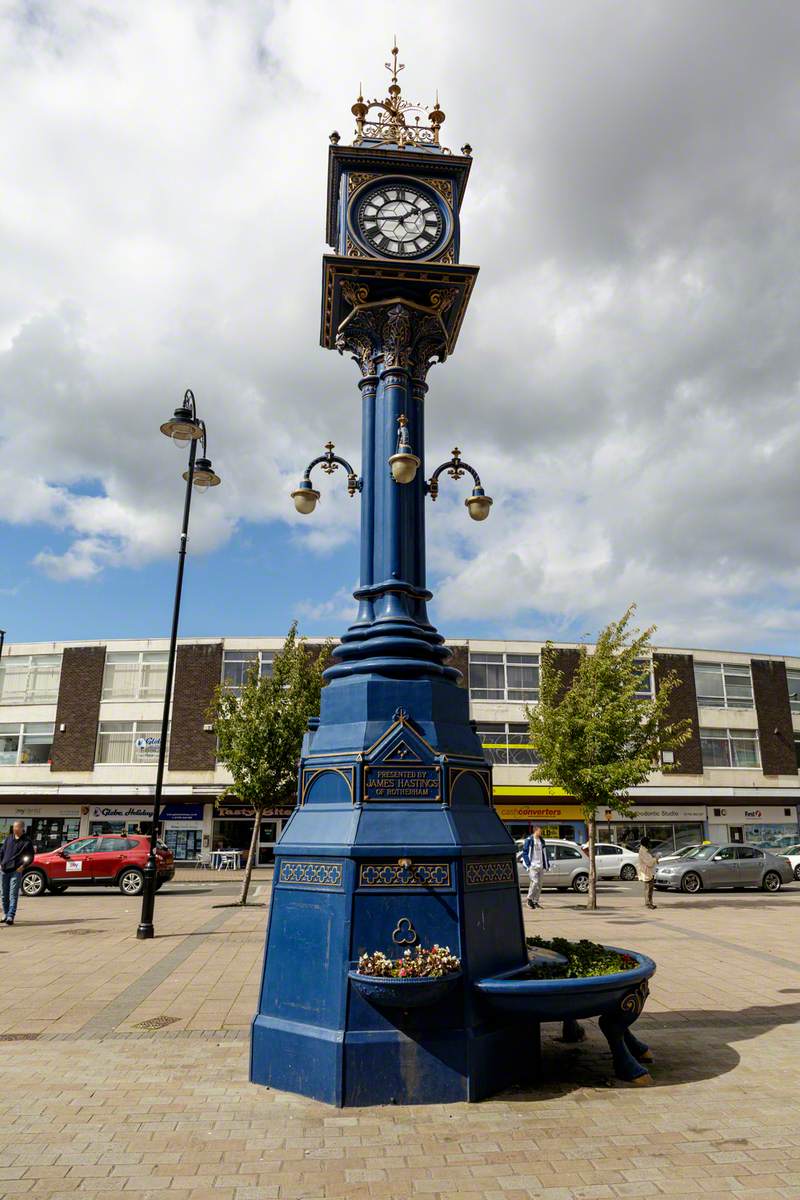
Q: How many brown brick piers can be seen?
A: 7